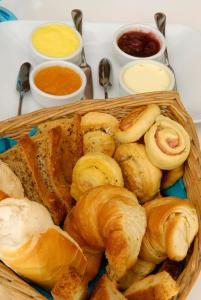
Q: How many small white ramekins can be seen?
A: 4